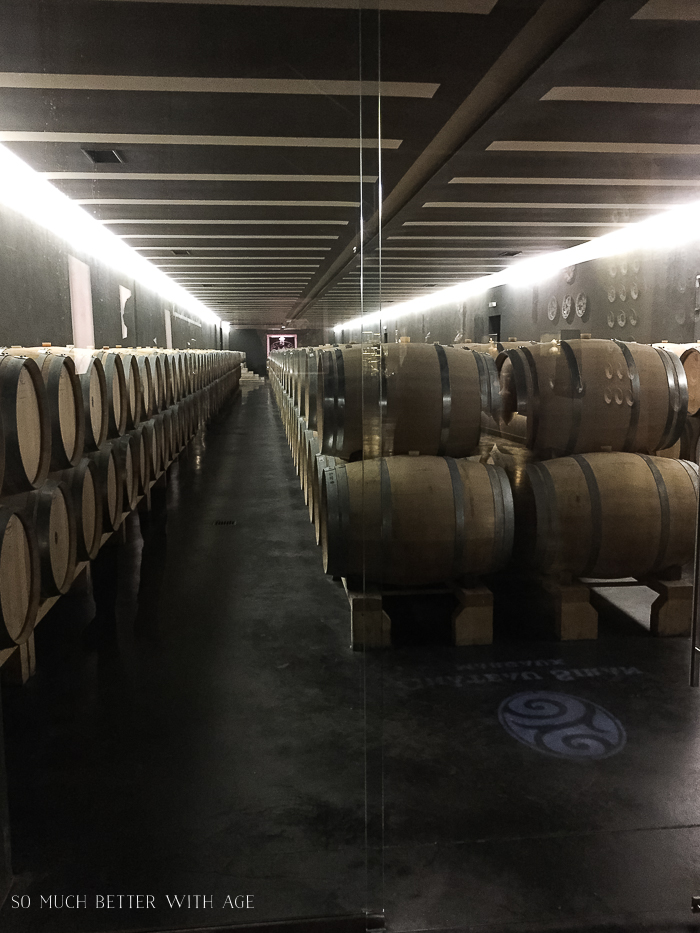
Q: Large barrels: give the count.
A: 4